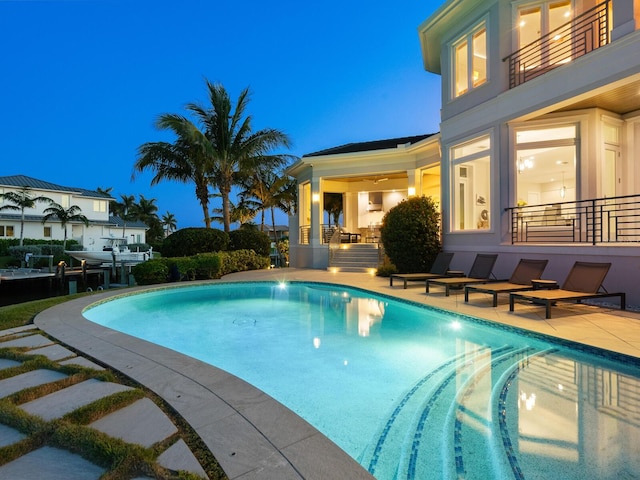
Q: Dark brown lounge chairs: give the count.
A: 4